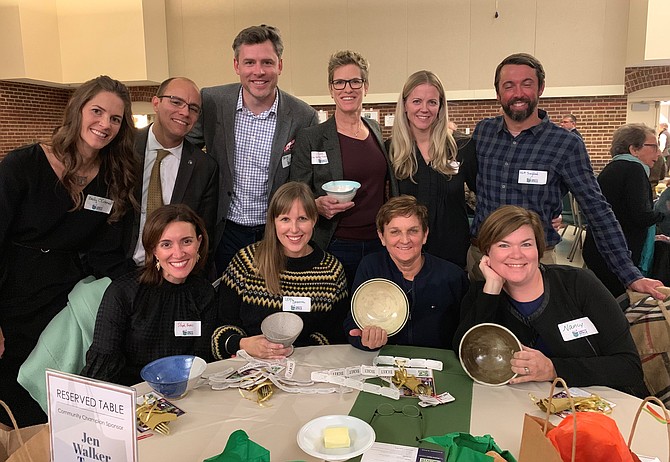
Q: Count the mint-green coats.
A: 1